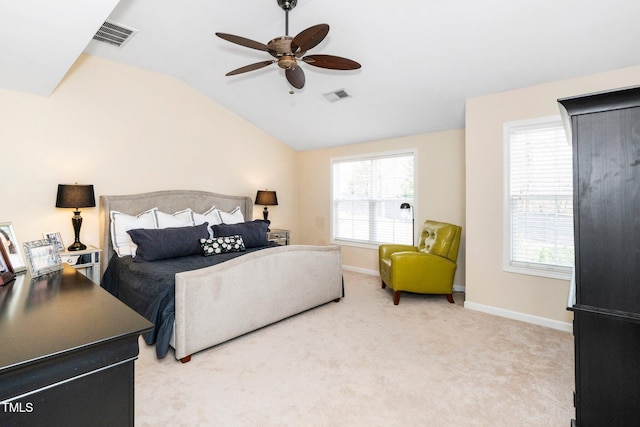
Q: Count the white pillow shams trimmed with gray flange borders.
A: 4